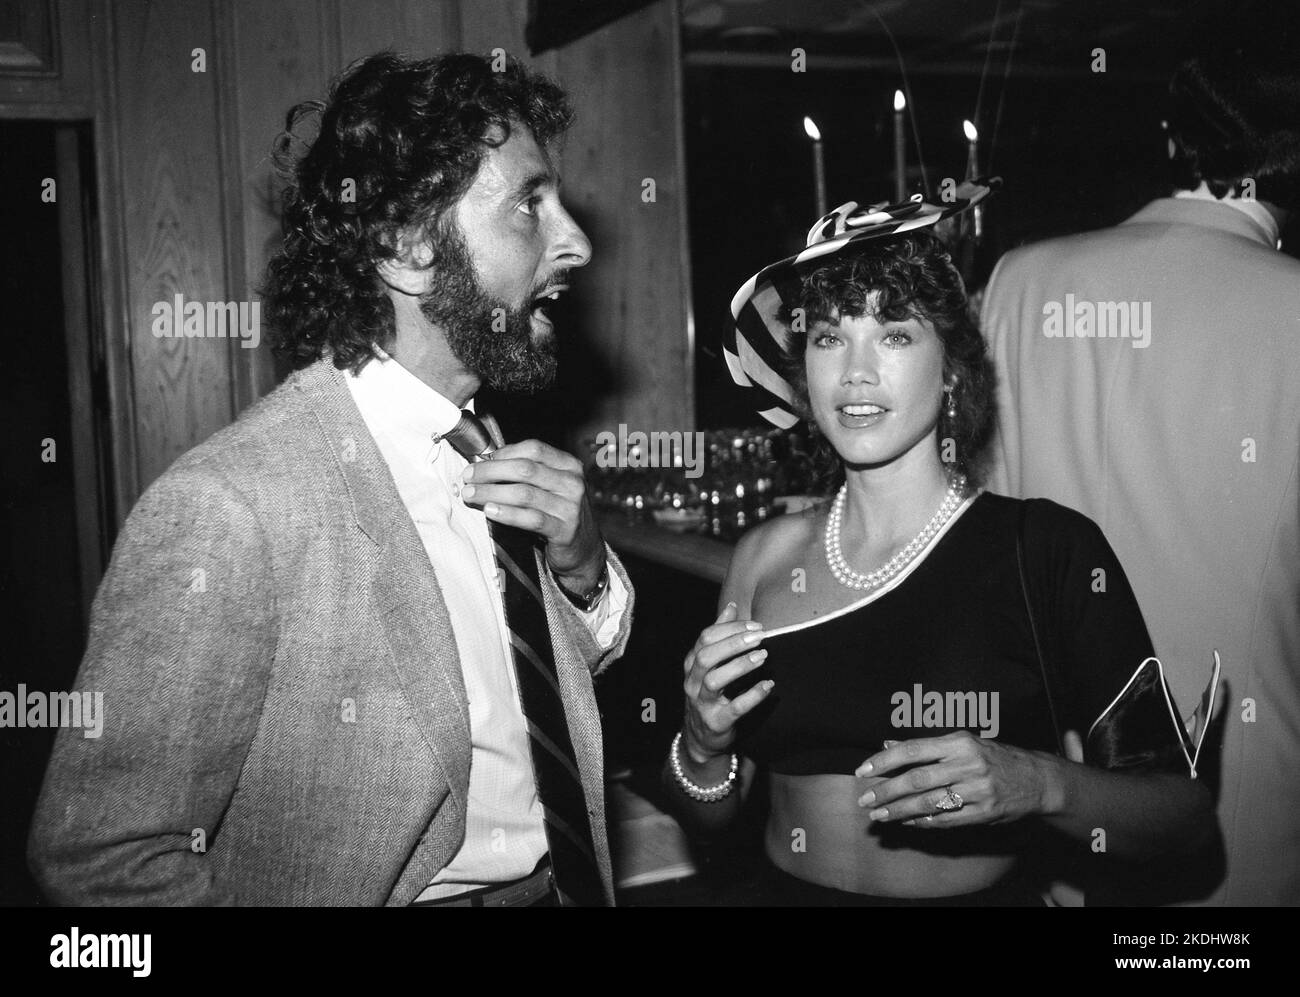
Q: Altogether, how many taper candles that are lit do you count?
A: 3